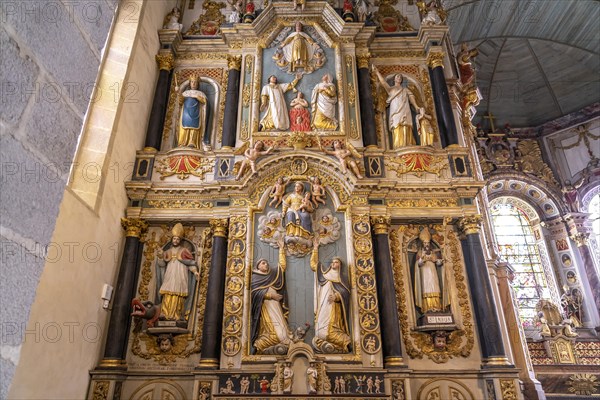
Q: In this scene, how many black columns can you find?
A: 8